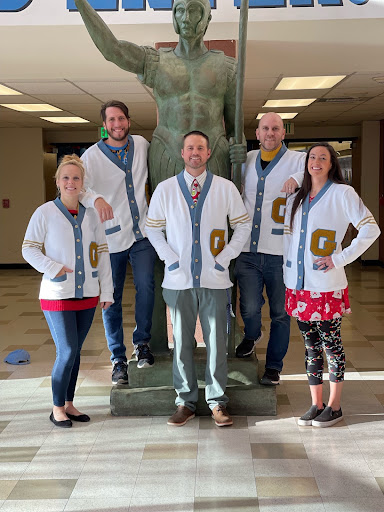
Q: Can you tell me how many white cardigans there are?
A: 5